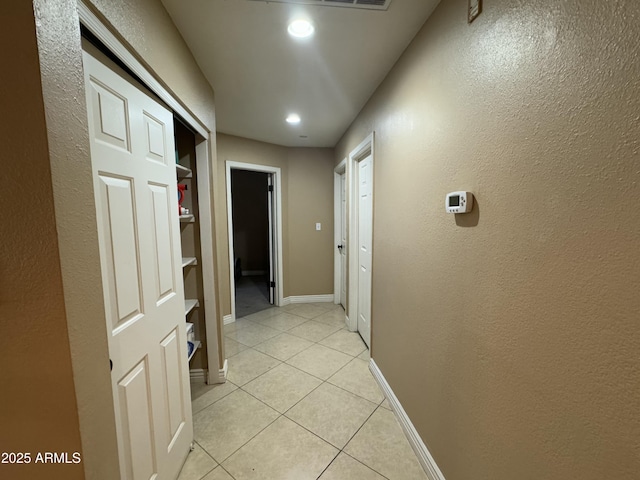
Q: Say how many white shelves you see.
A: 5